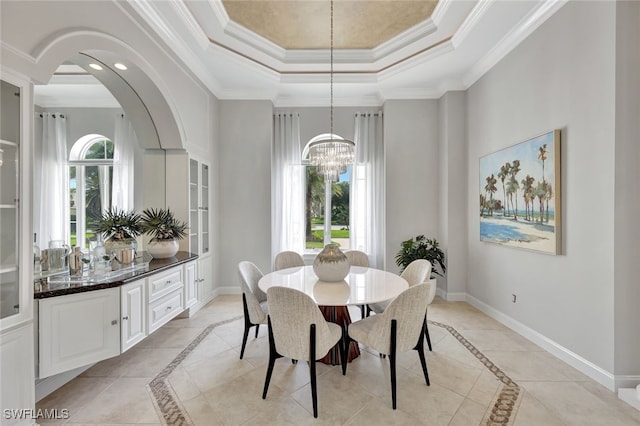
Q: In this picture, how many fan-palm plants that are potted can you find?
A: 2